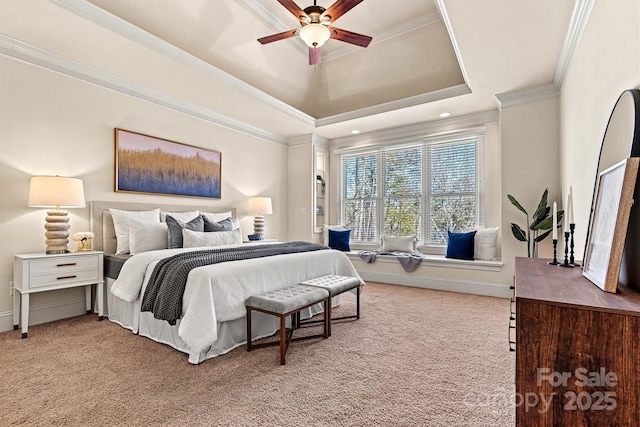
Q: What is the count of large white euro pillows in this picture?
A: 3